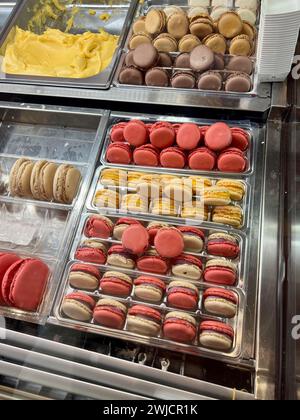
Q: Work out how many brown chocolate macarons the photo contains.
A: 12